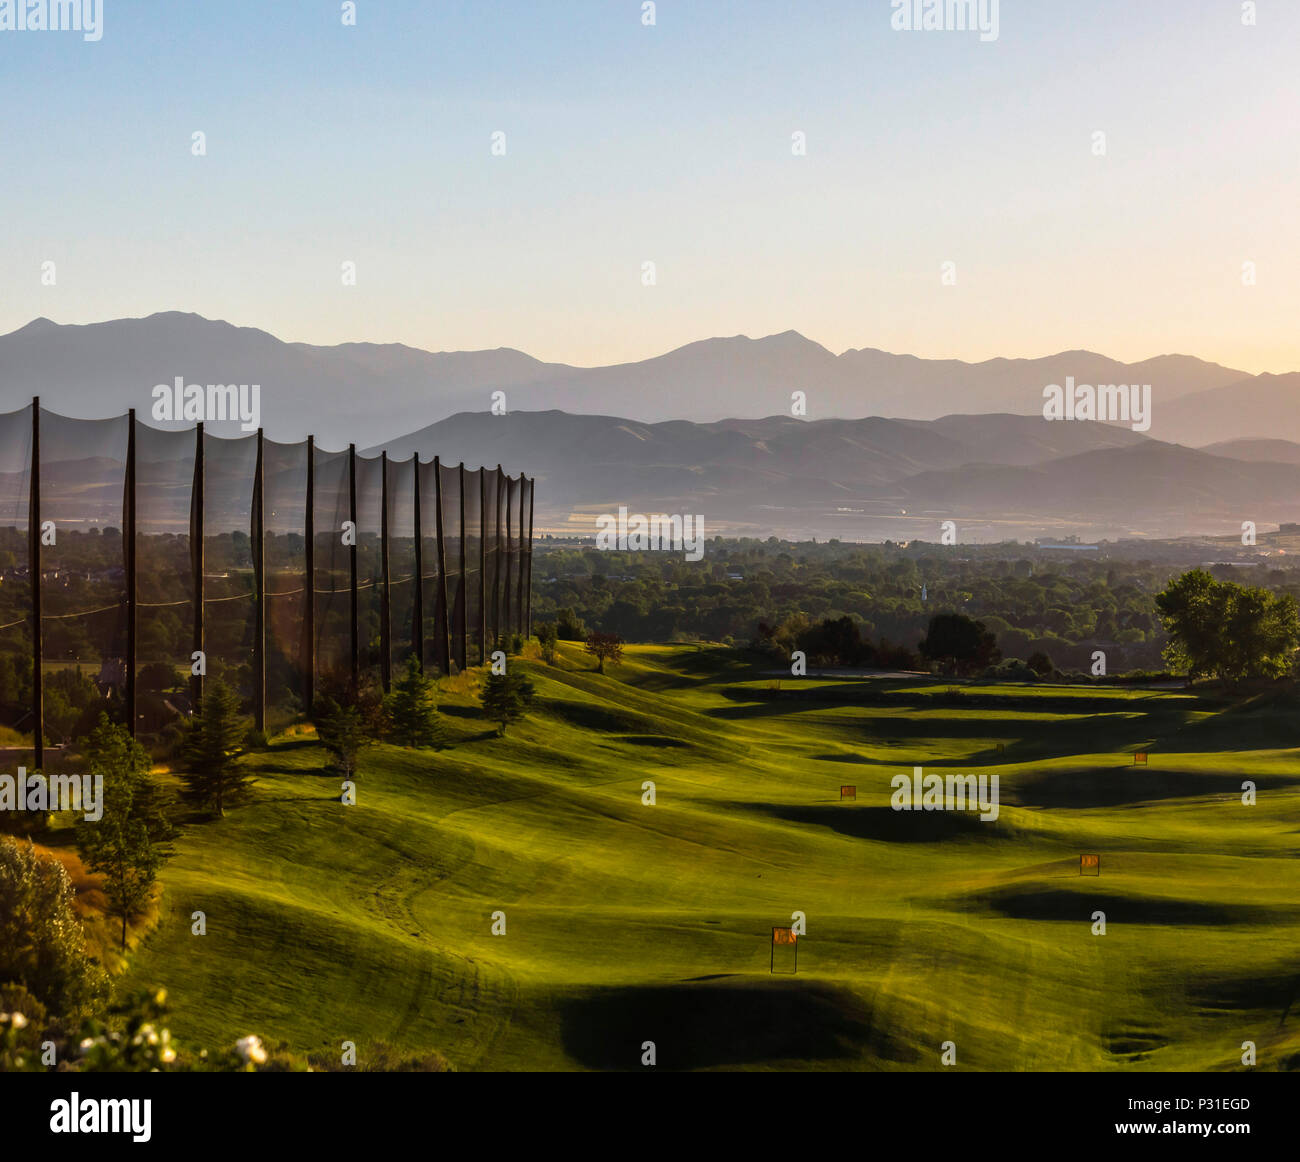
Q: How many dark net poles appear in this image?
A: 15